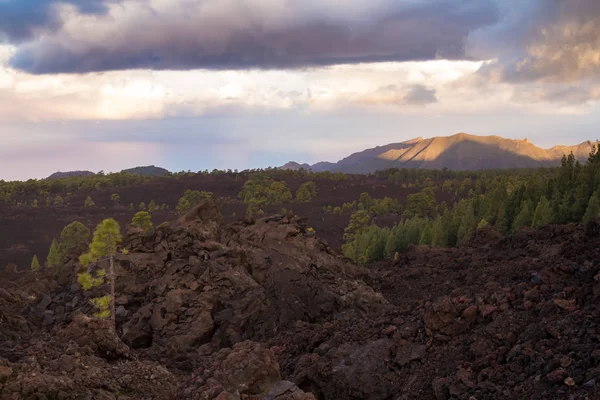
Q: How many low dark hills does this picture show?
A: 2